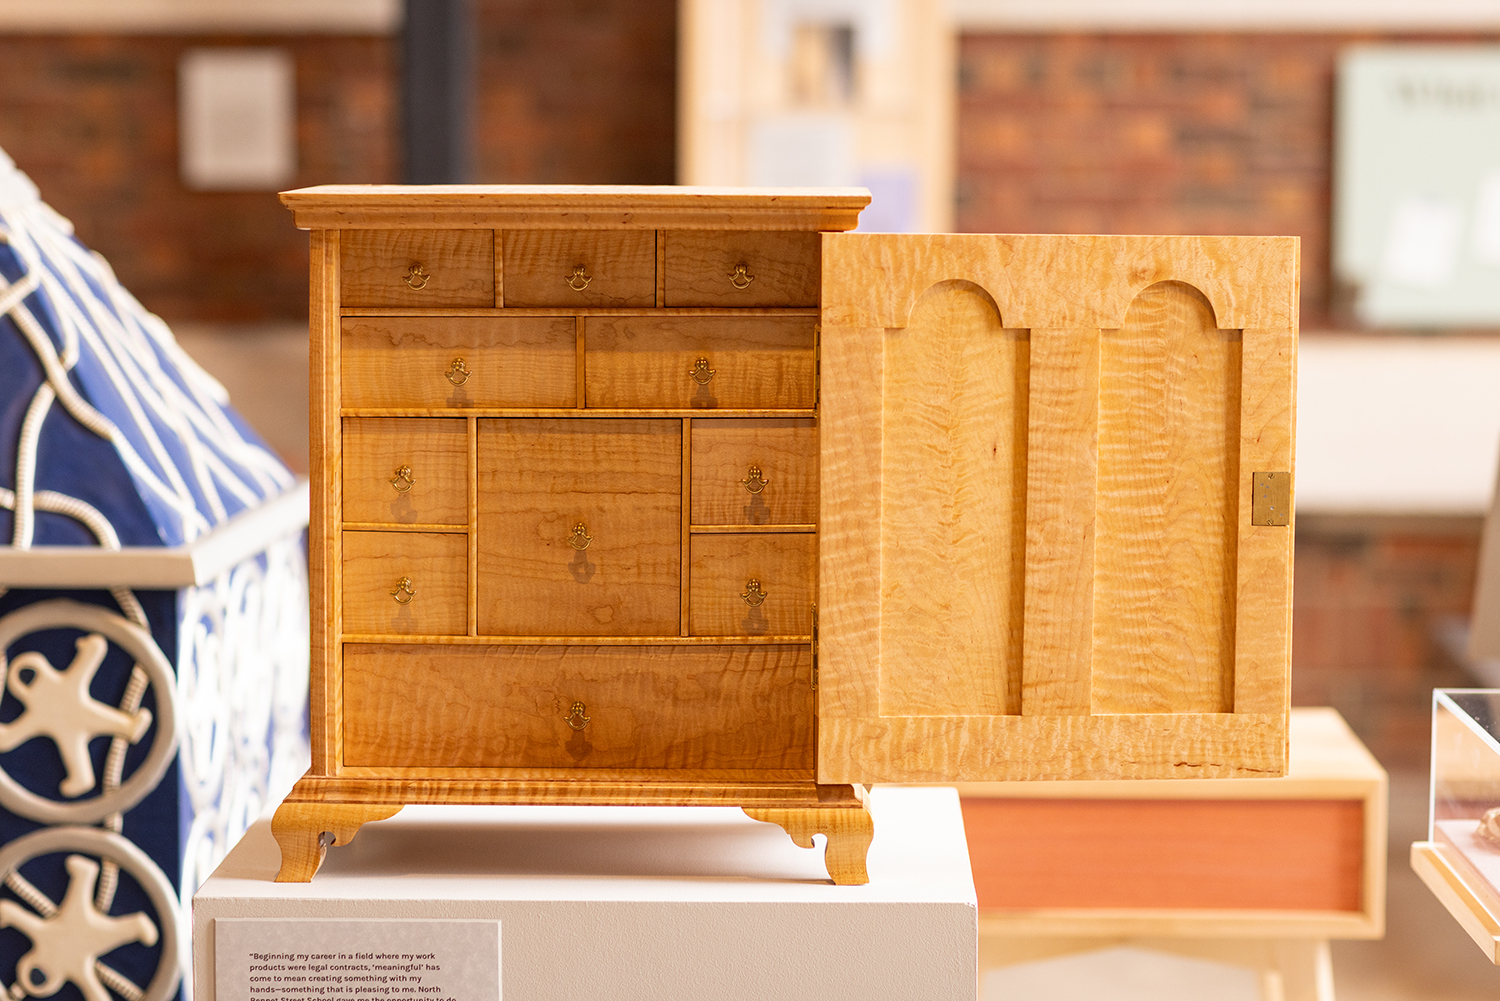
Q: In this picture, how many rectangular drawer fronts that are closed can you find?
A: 11